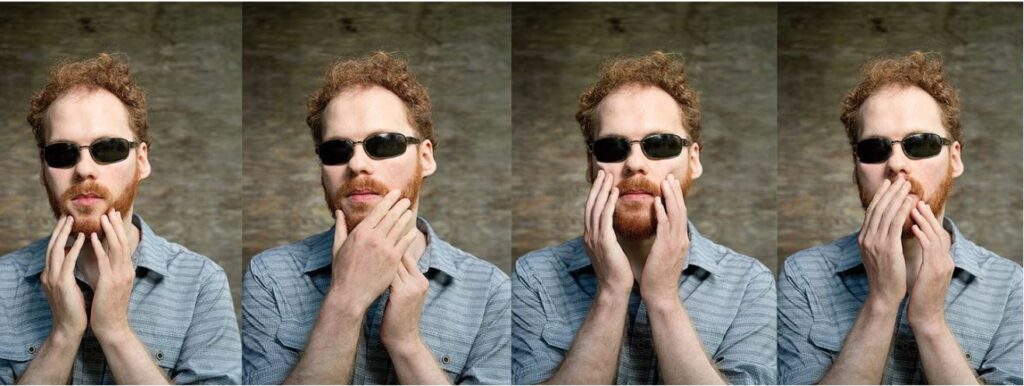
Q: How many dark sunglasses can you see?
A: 4